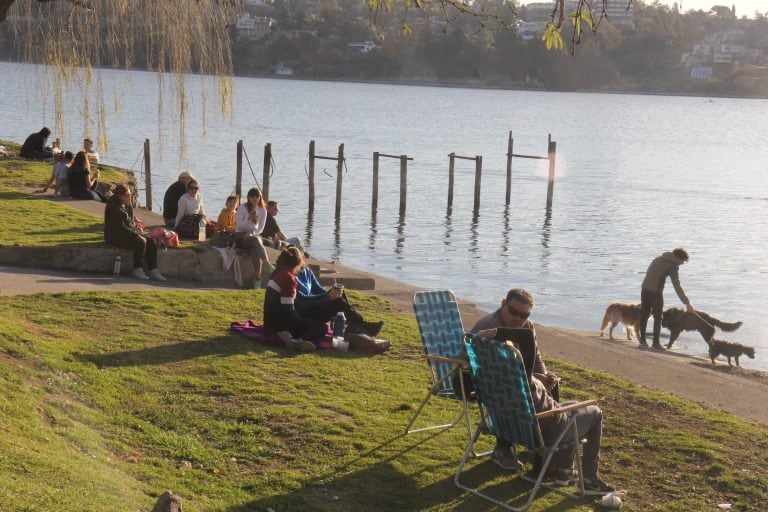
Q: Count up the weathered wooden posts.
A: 11